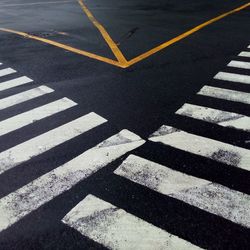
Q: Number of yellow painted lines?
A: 3